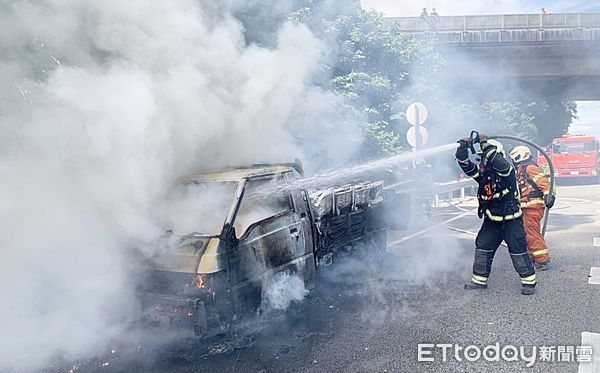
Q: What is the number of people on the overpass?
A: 3